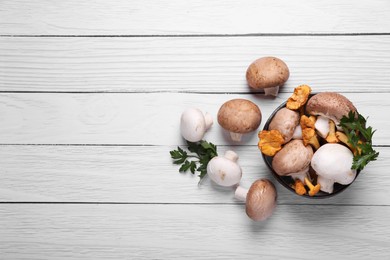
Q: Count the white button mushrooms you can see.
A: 3